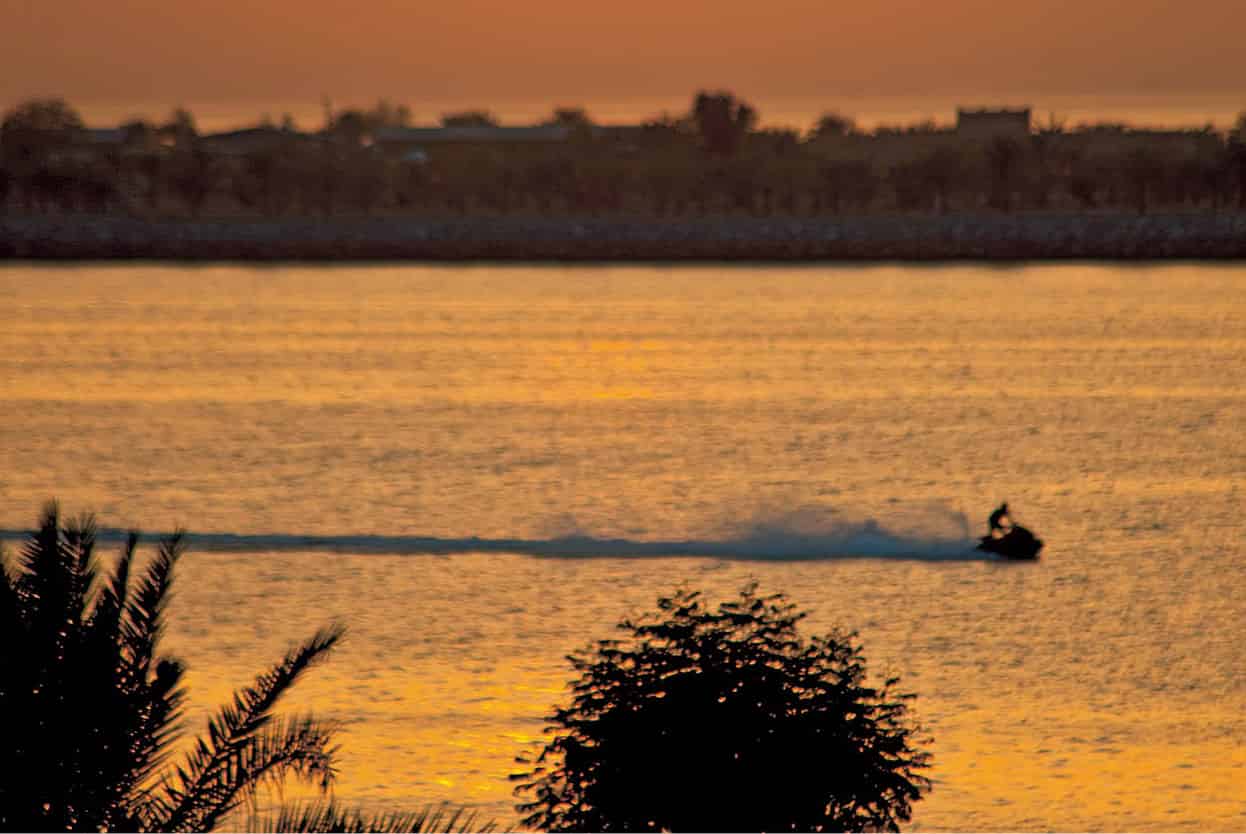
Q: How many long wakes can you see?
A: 1